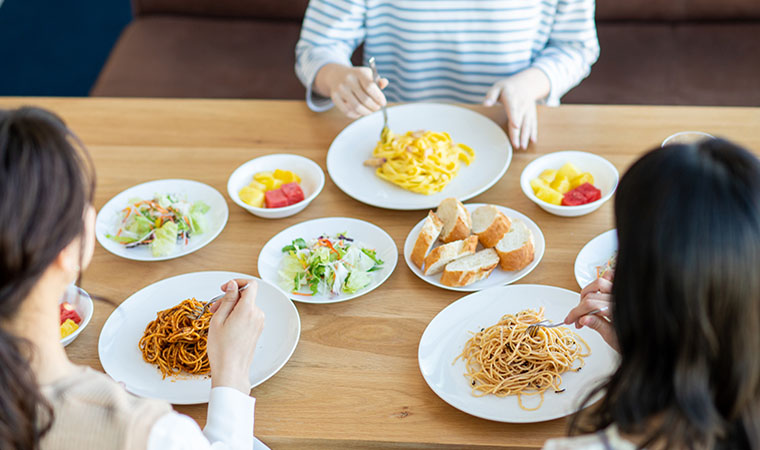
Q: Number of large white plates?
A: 3